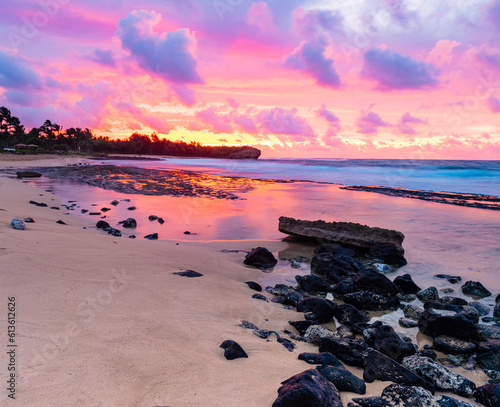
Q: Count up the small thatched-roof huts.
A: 2